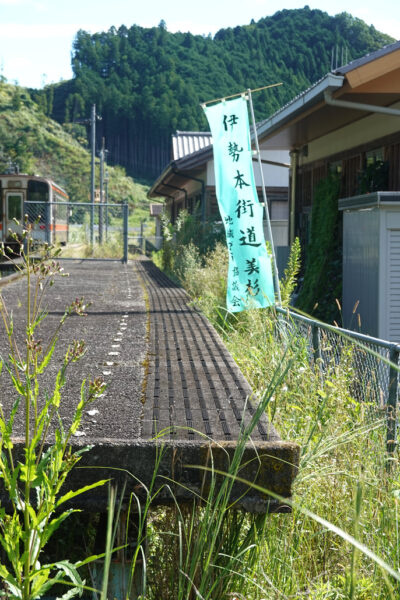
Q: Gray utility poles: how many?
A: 2